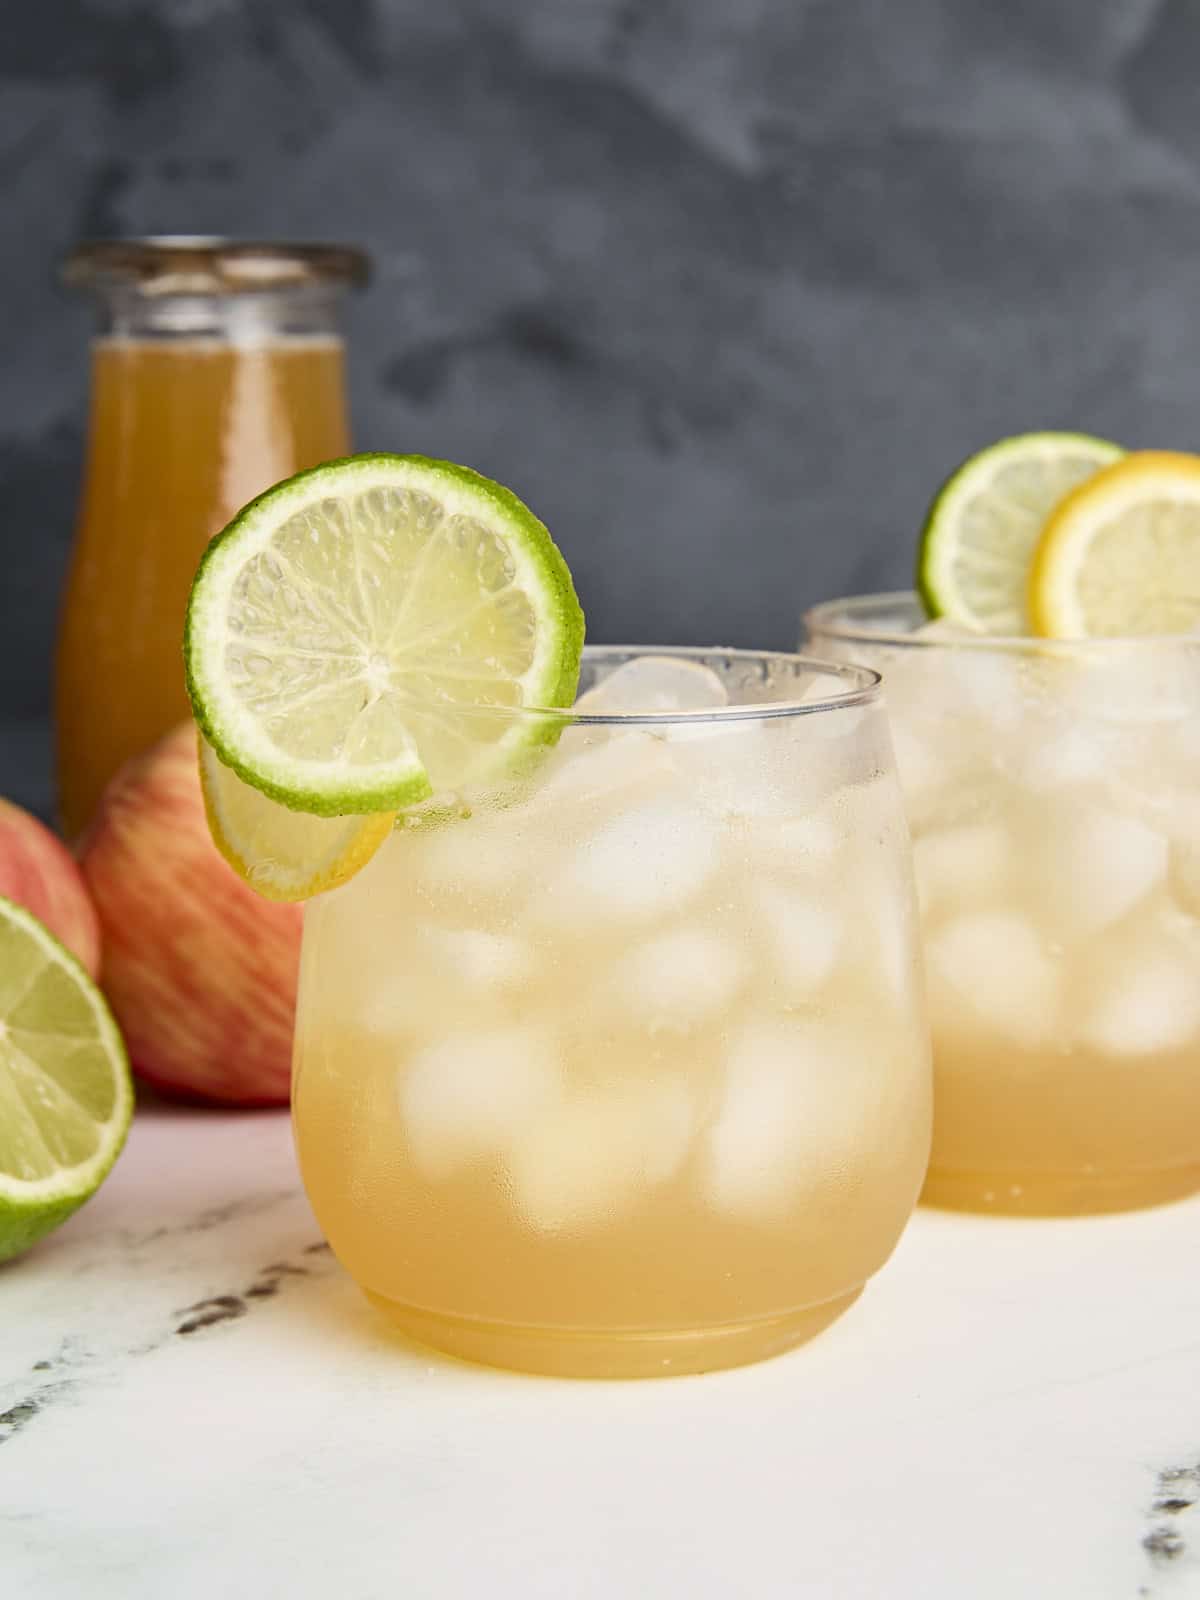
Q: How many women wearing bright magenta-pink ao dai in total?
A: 0